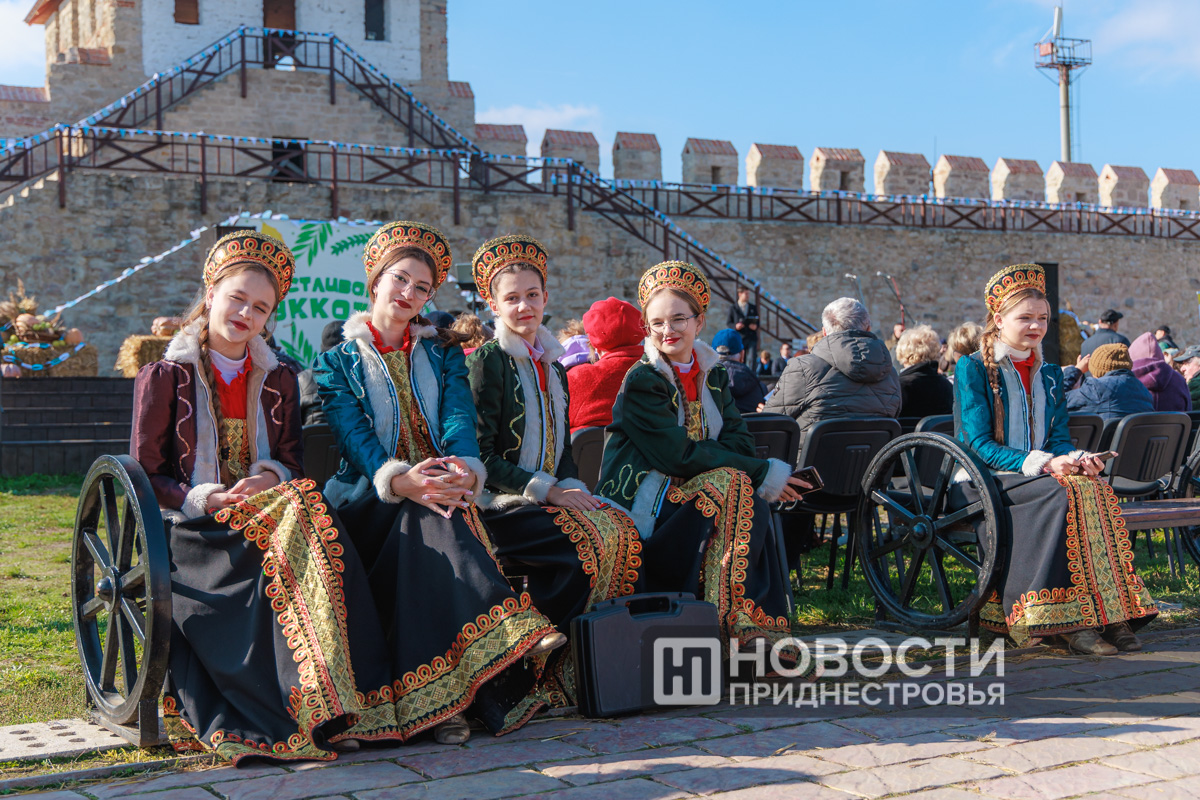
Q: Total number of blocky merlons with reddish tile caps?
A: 12